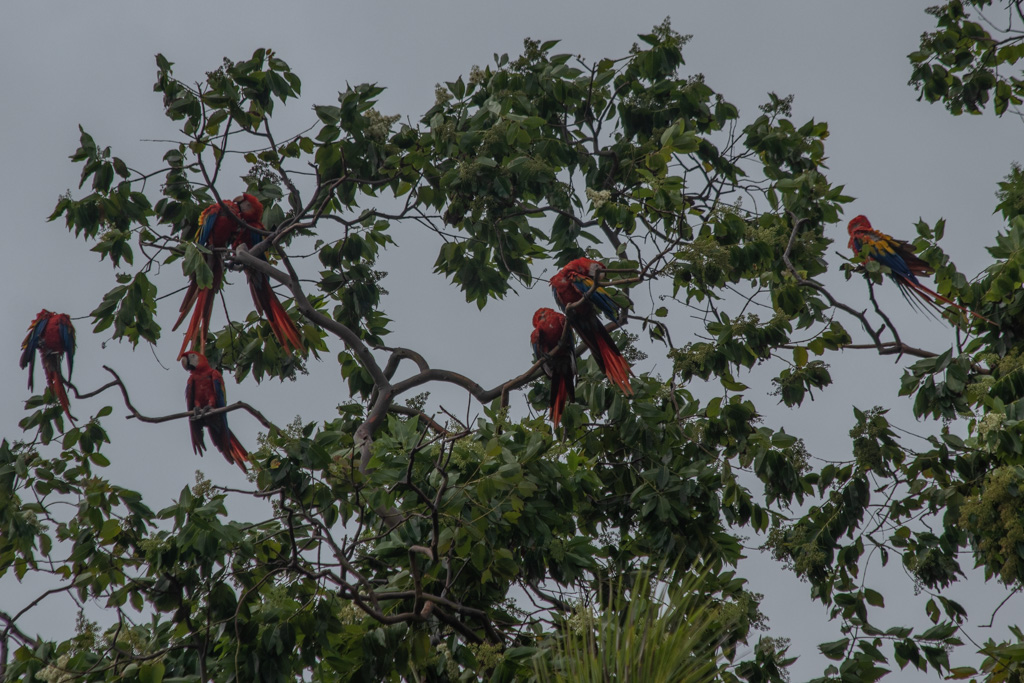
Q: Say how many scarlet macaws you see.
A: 7